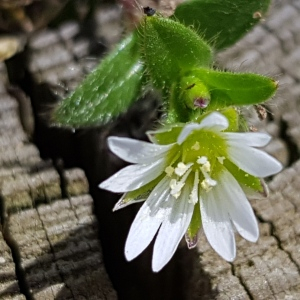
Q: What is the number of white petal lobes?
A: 10